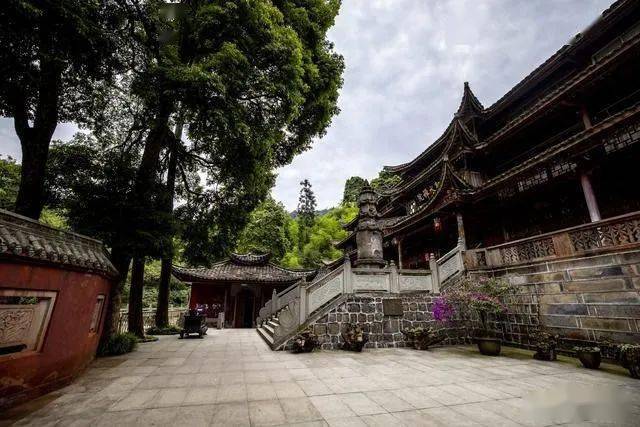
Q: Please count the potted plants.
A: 7